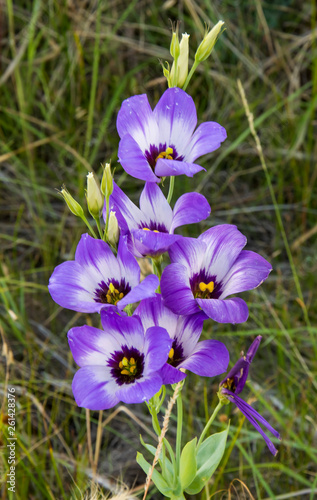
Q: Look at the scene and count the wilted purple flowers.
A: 1